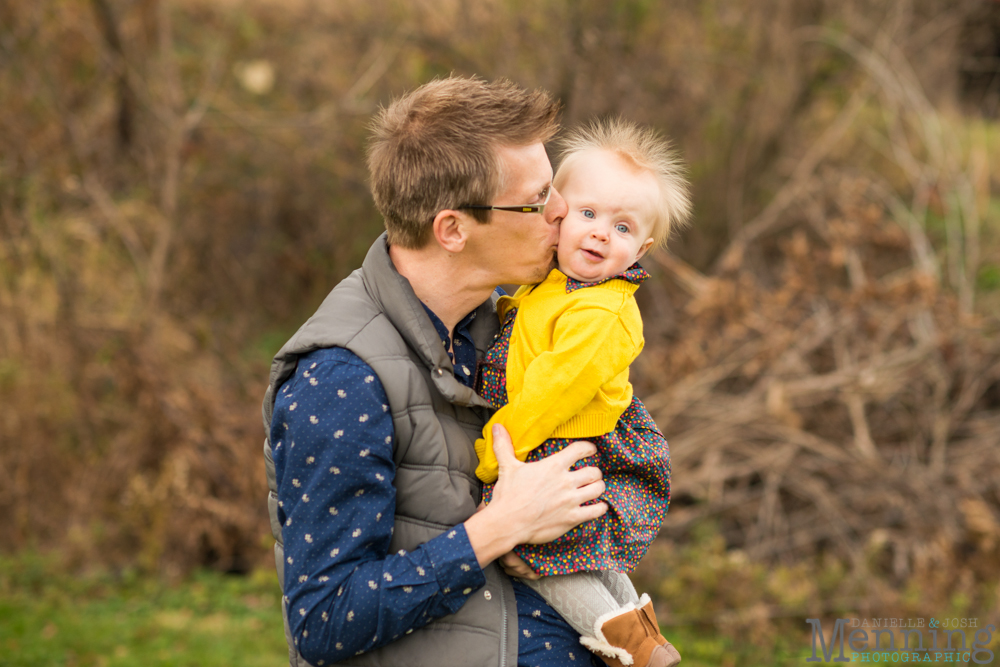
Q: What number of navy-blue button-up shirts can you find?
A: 1